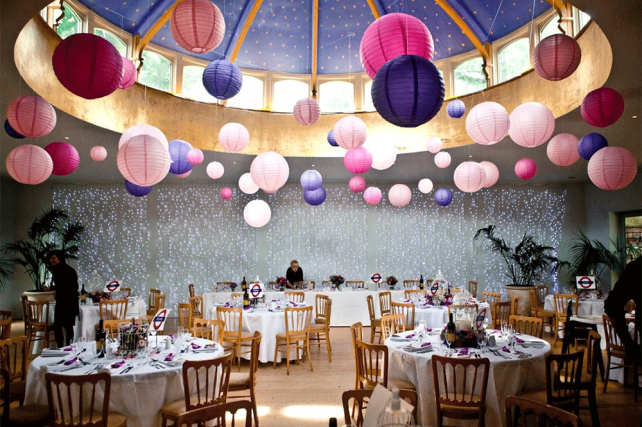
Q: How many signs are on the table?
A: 7